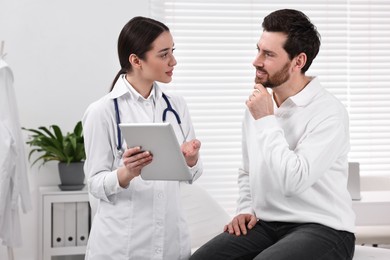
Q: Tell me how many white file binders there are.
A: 3